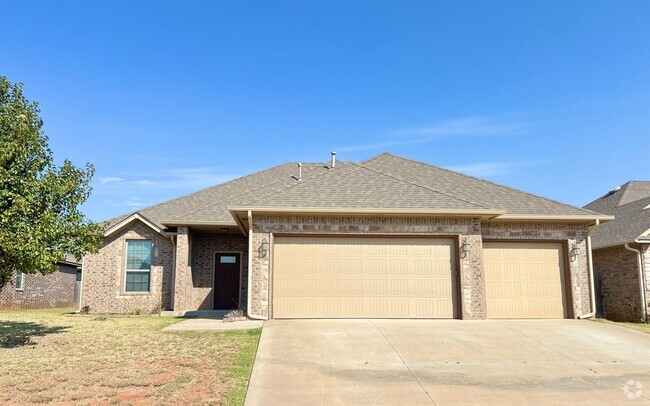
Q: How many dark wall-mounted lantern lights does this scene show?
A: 3